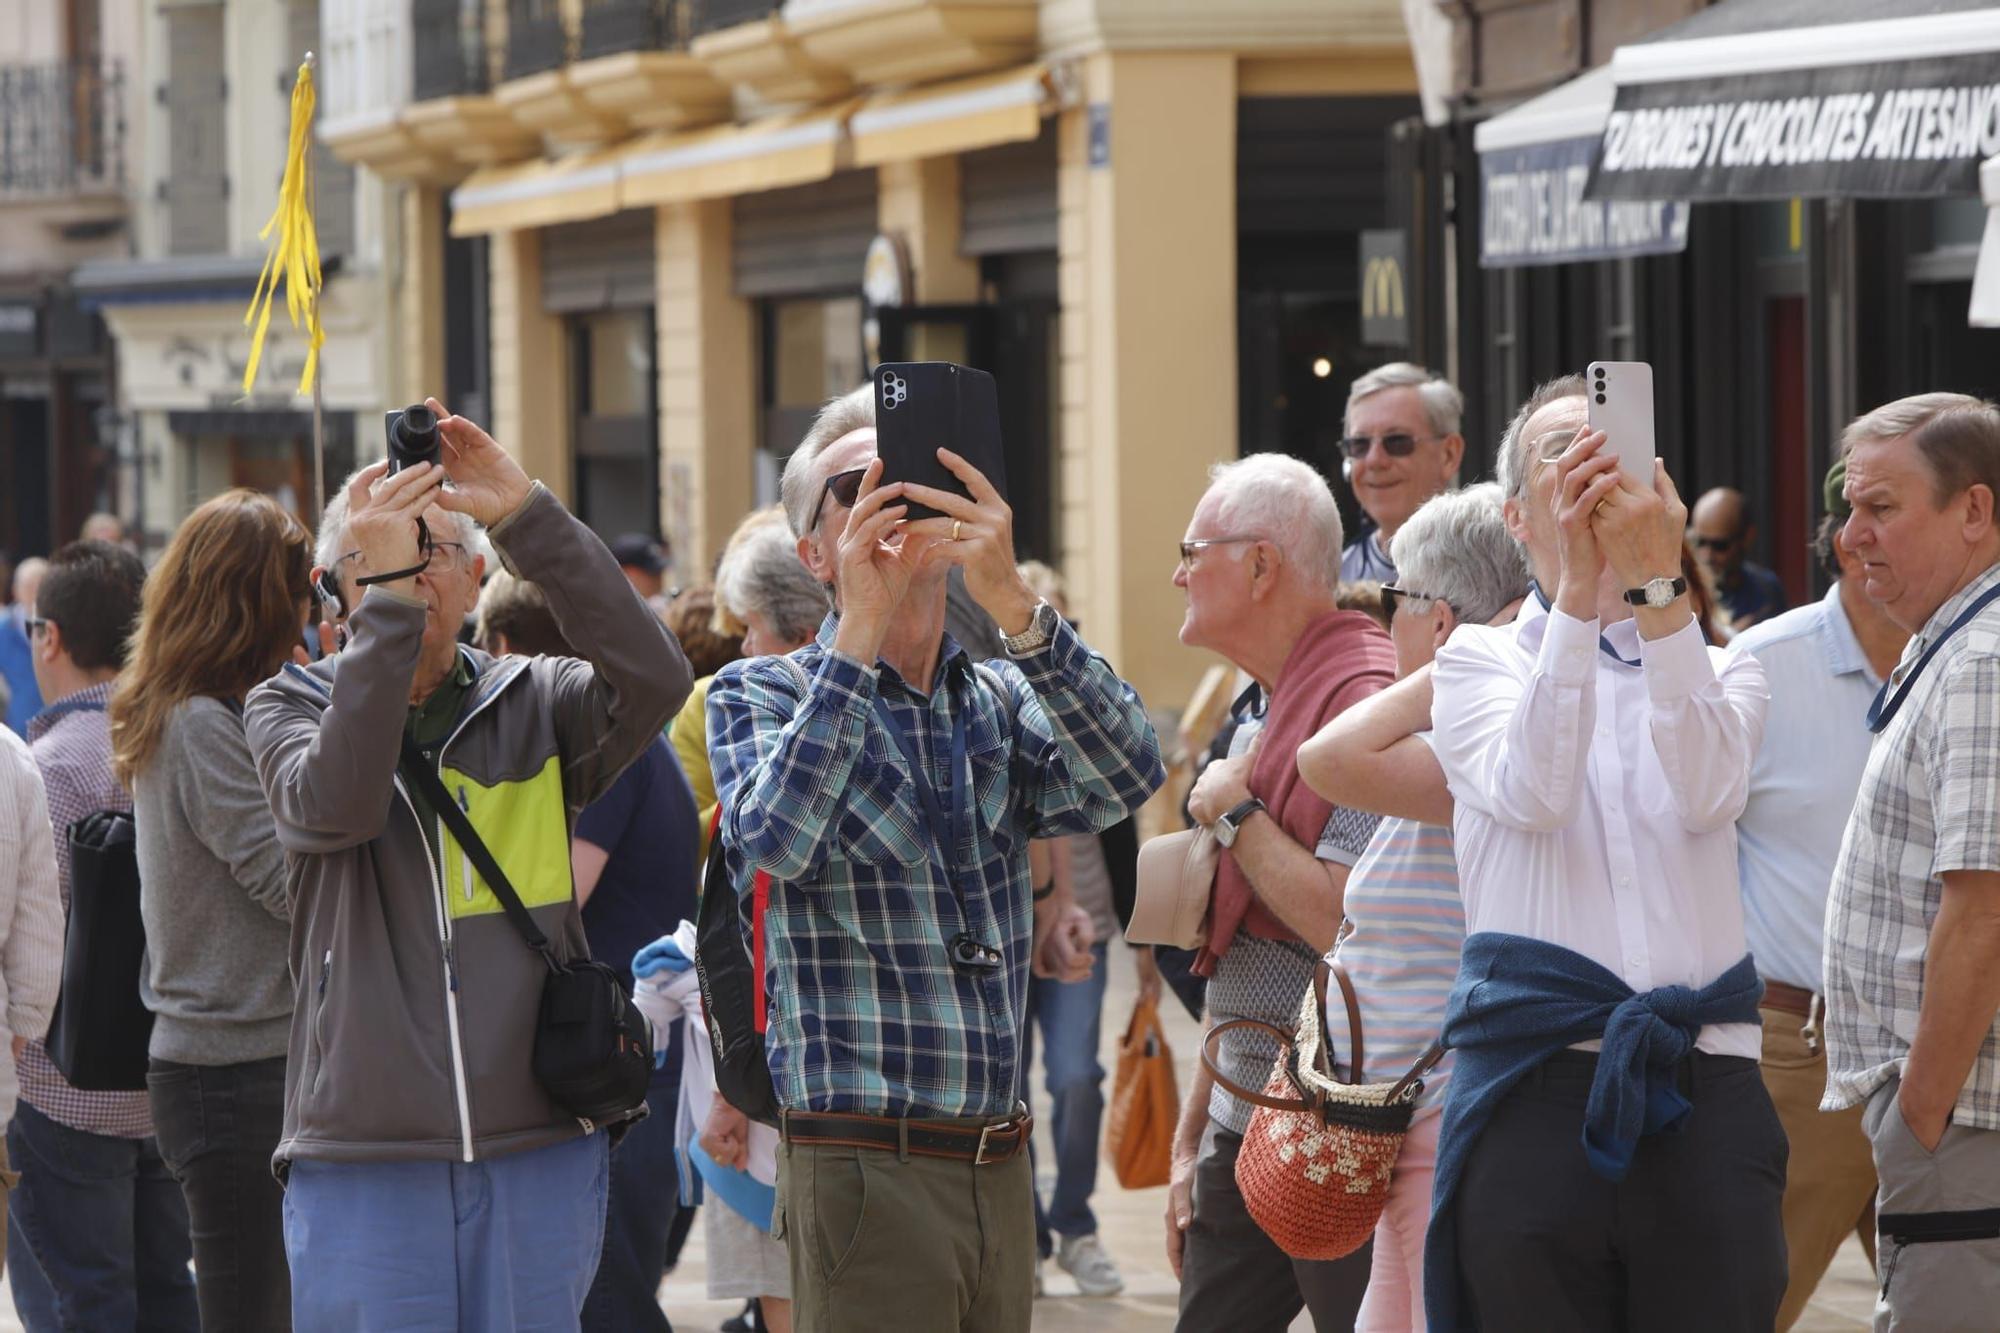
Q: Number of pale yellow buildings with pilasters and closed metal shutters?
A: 1